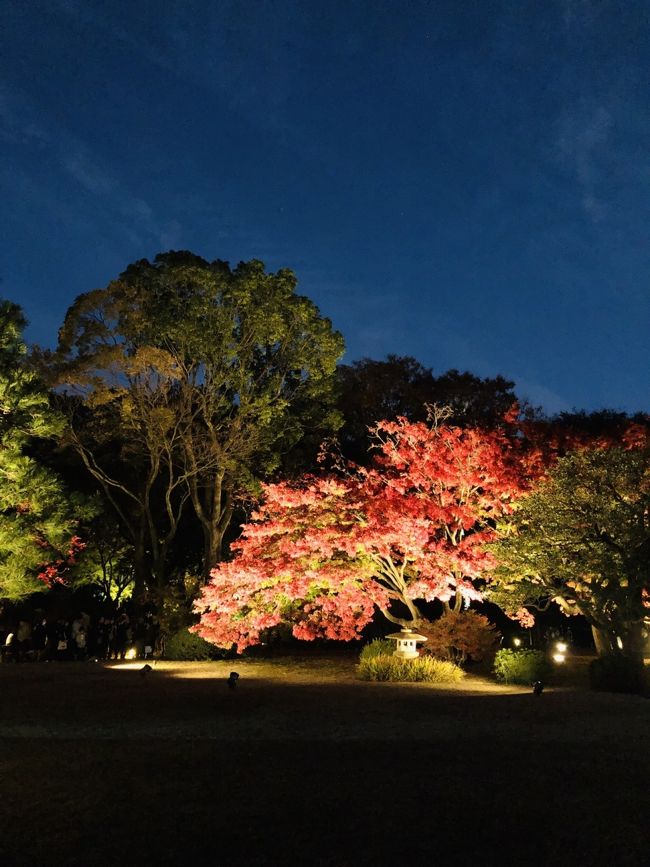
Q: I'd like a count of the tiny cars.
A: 0